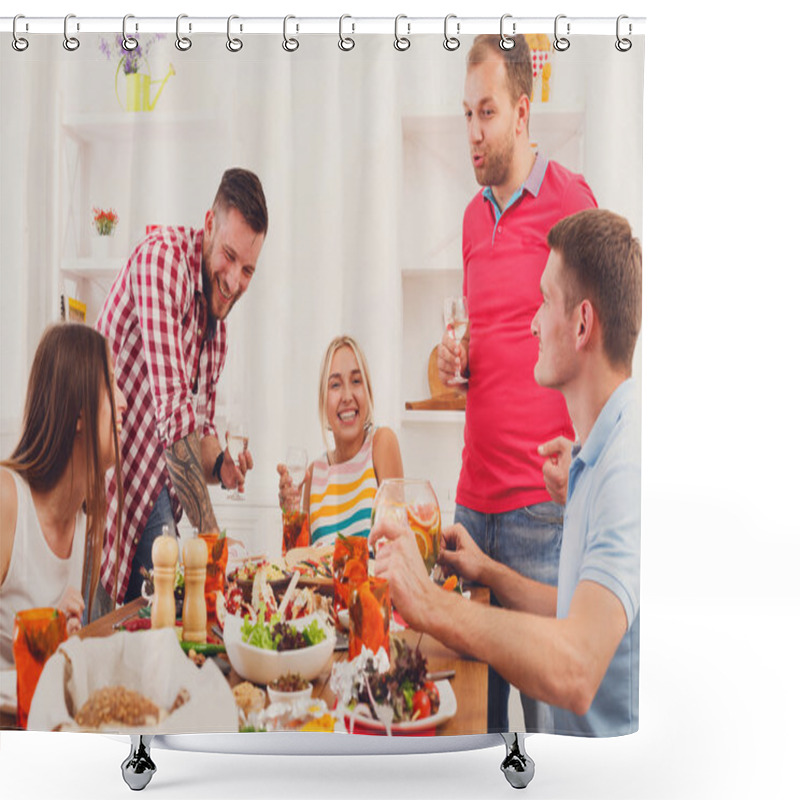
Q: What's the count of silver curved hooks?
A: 12